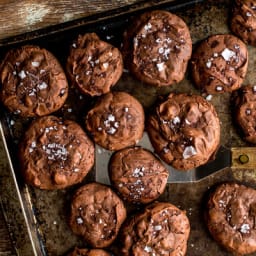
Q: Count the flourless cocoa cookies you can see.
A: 14